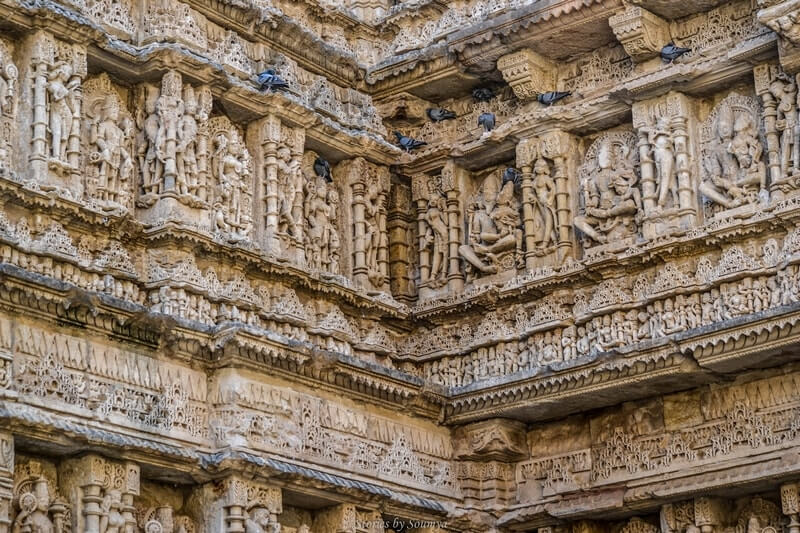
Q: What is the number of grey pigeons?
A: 9